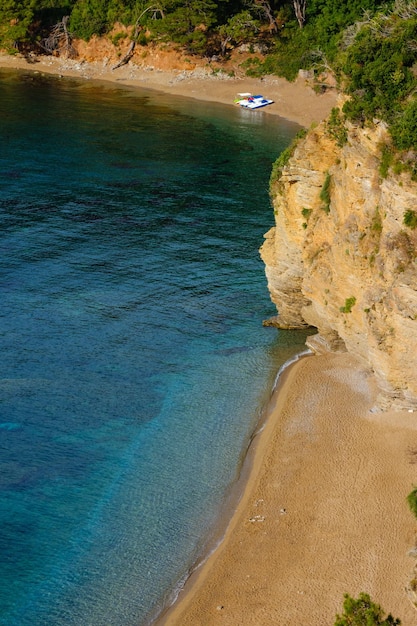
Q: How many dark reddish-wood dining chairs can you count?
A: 0